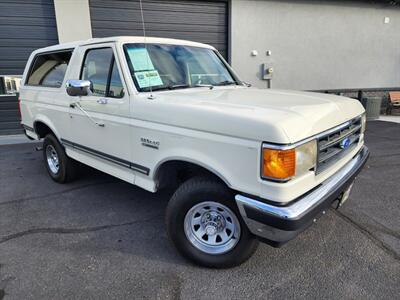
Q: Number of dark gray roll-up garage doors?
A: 2